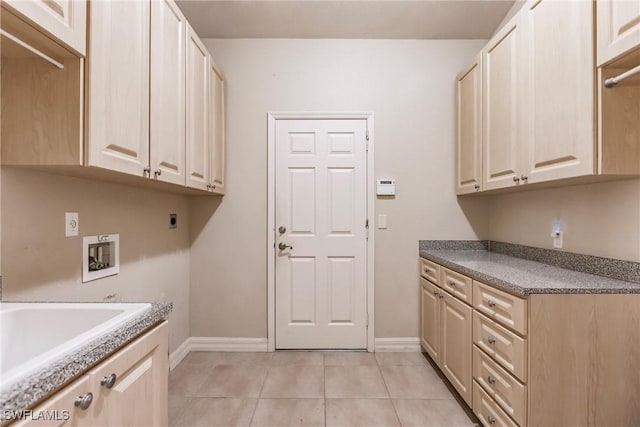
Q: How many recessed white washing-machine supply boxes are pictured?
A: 1